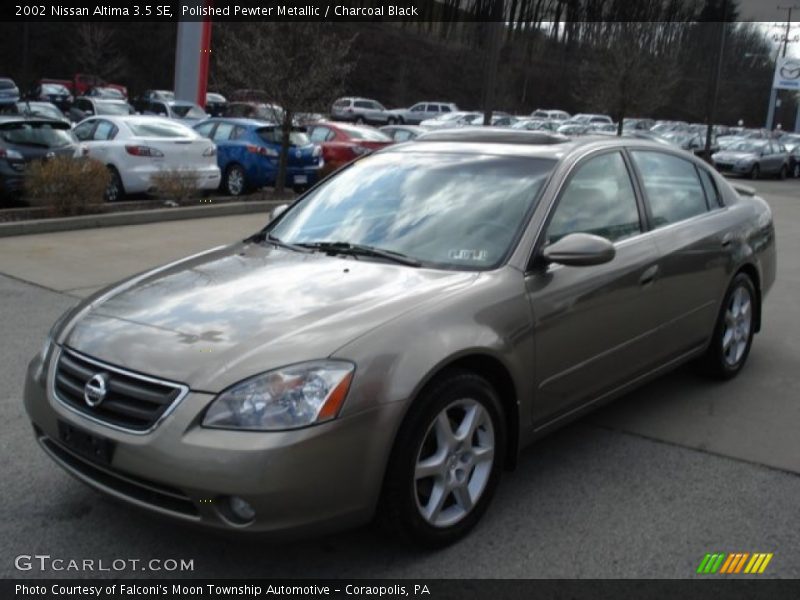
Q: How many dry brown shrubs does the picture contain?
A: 2